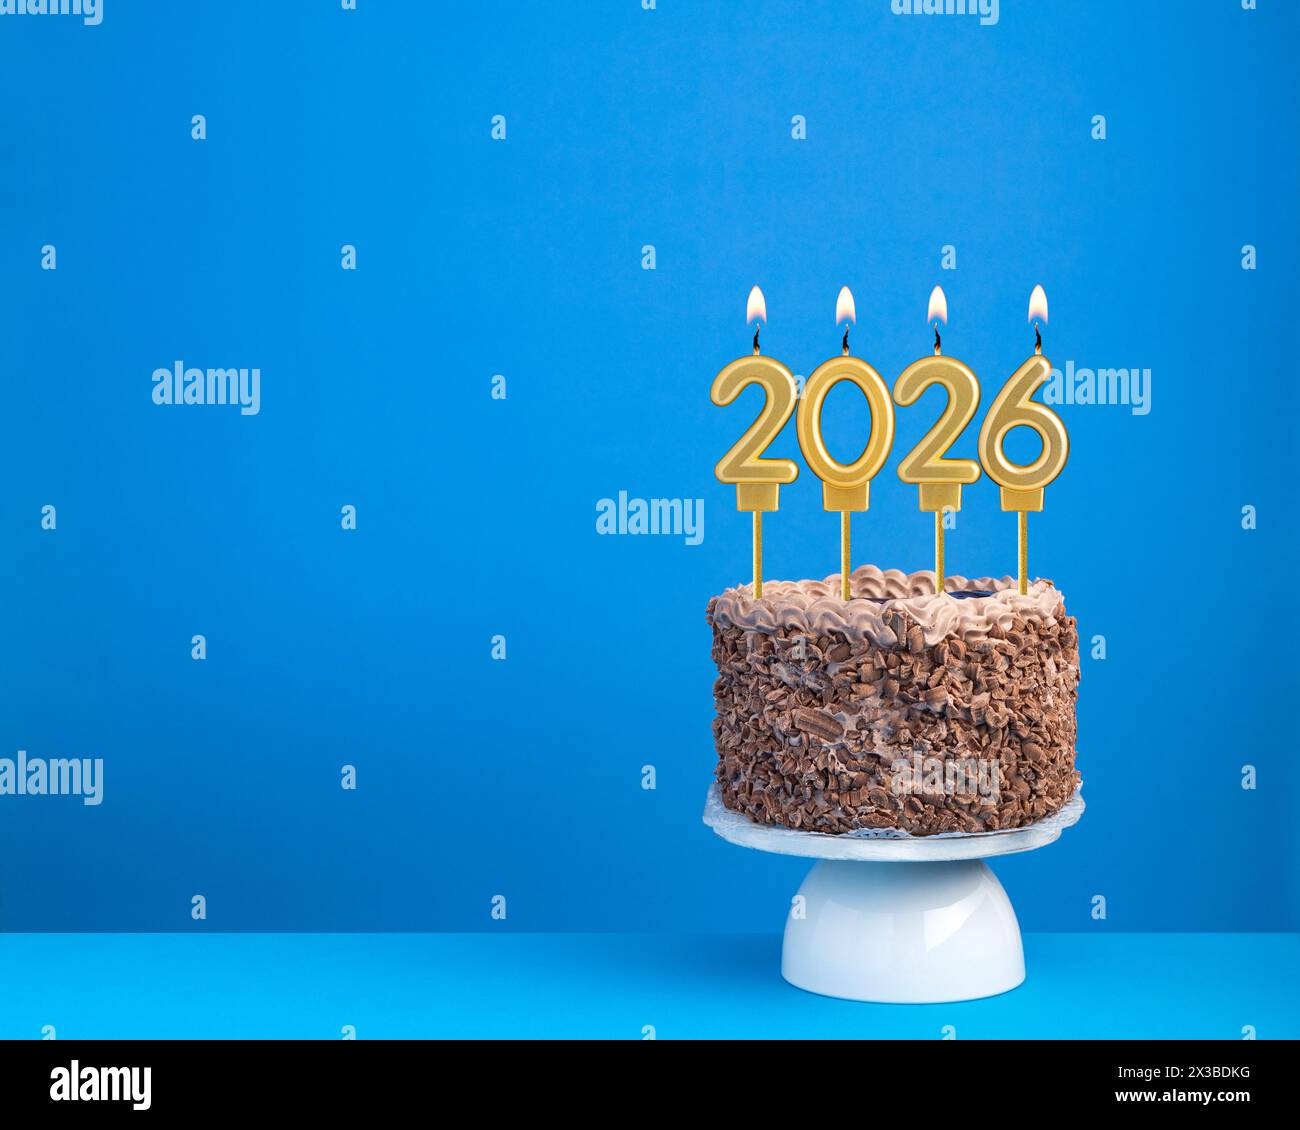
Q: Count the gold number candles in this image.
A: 4